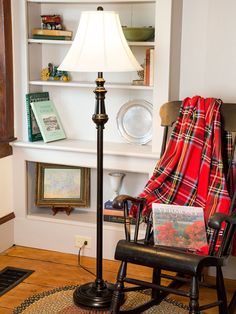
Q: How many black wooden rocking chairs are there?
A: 1